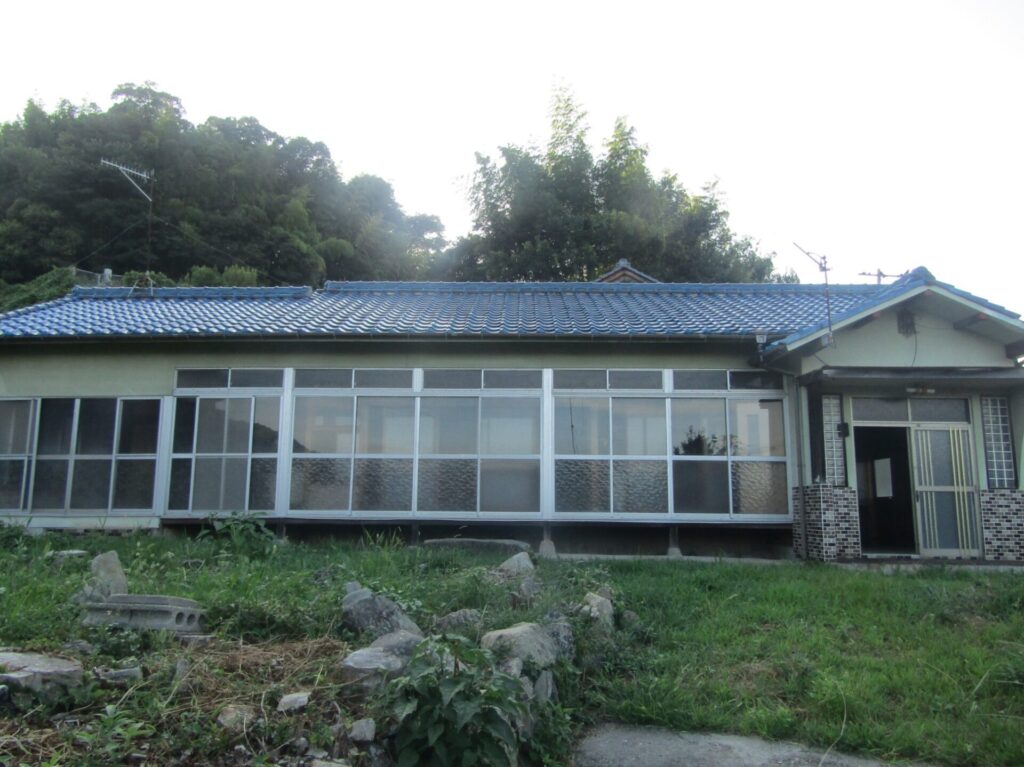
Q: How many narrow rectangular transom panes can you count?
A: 12